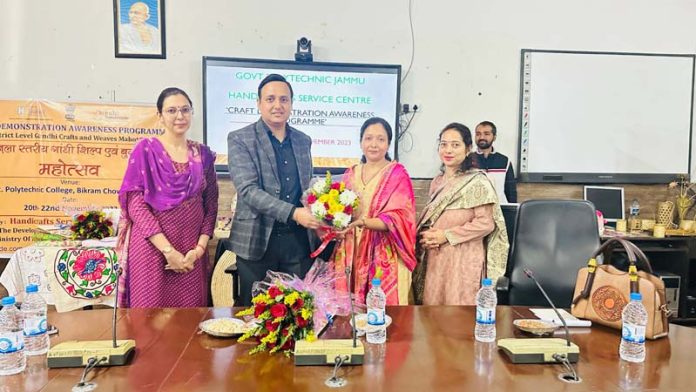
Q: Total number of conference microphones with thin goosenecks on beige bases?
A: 3